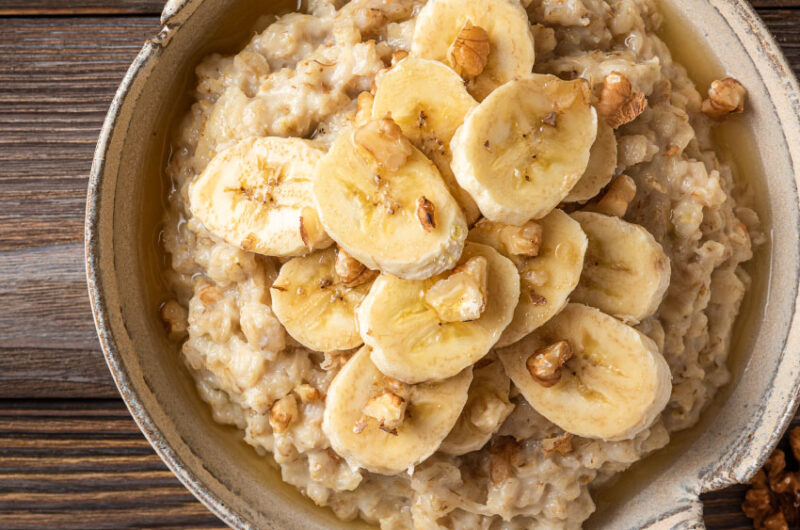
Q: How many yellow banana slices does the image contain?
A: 13